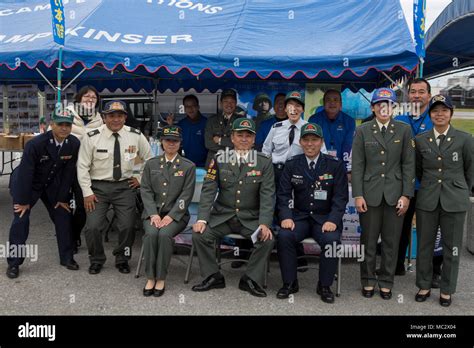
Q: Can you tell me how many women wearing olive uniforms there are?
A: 3